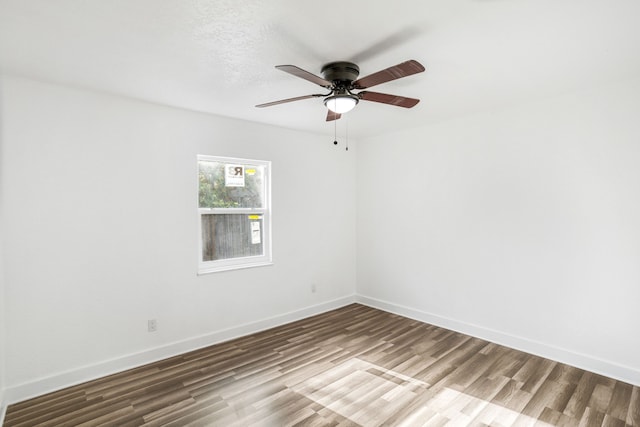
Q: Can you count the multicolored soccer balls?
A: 0